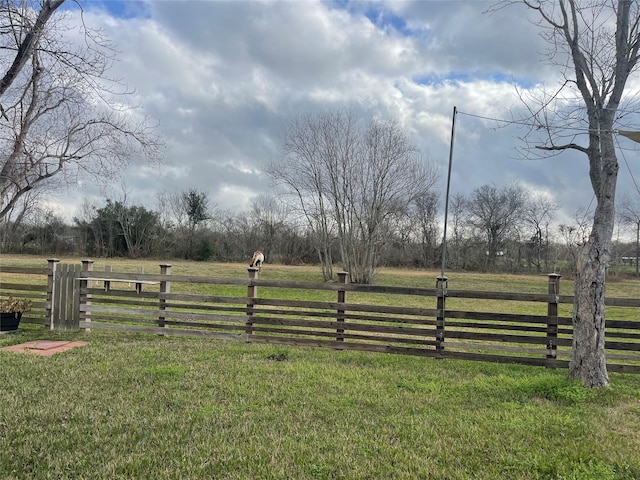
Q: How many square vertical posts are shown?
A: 7